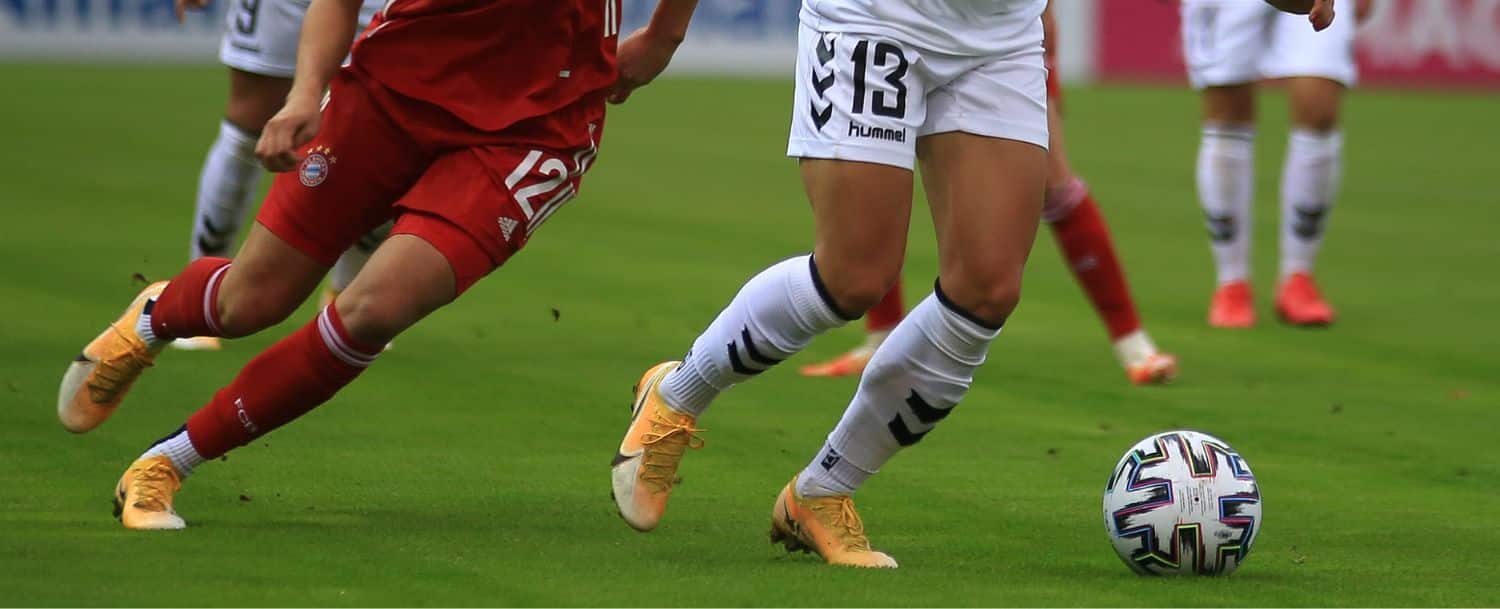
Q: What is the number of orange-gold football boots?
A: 4